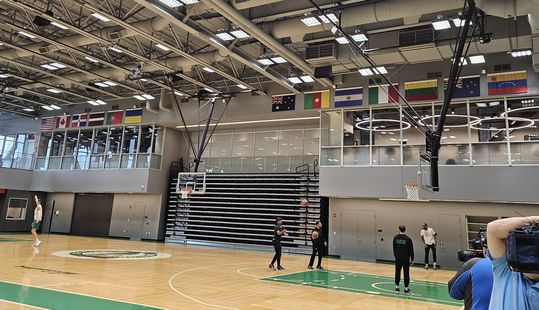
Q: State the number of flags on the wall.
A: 13